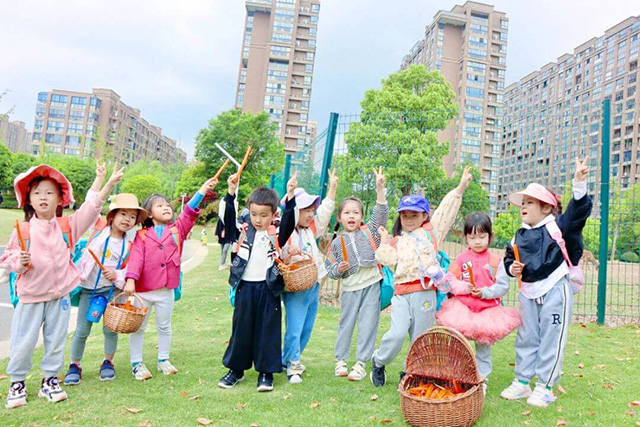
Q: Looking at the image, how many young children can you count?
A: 9